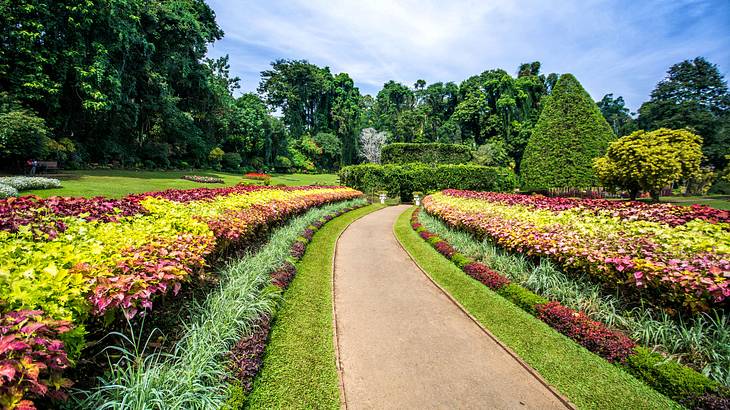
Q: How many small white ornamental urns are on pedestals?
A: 2